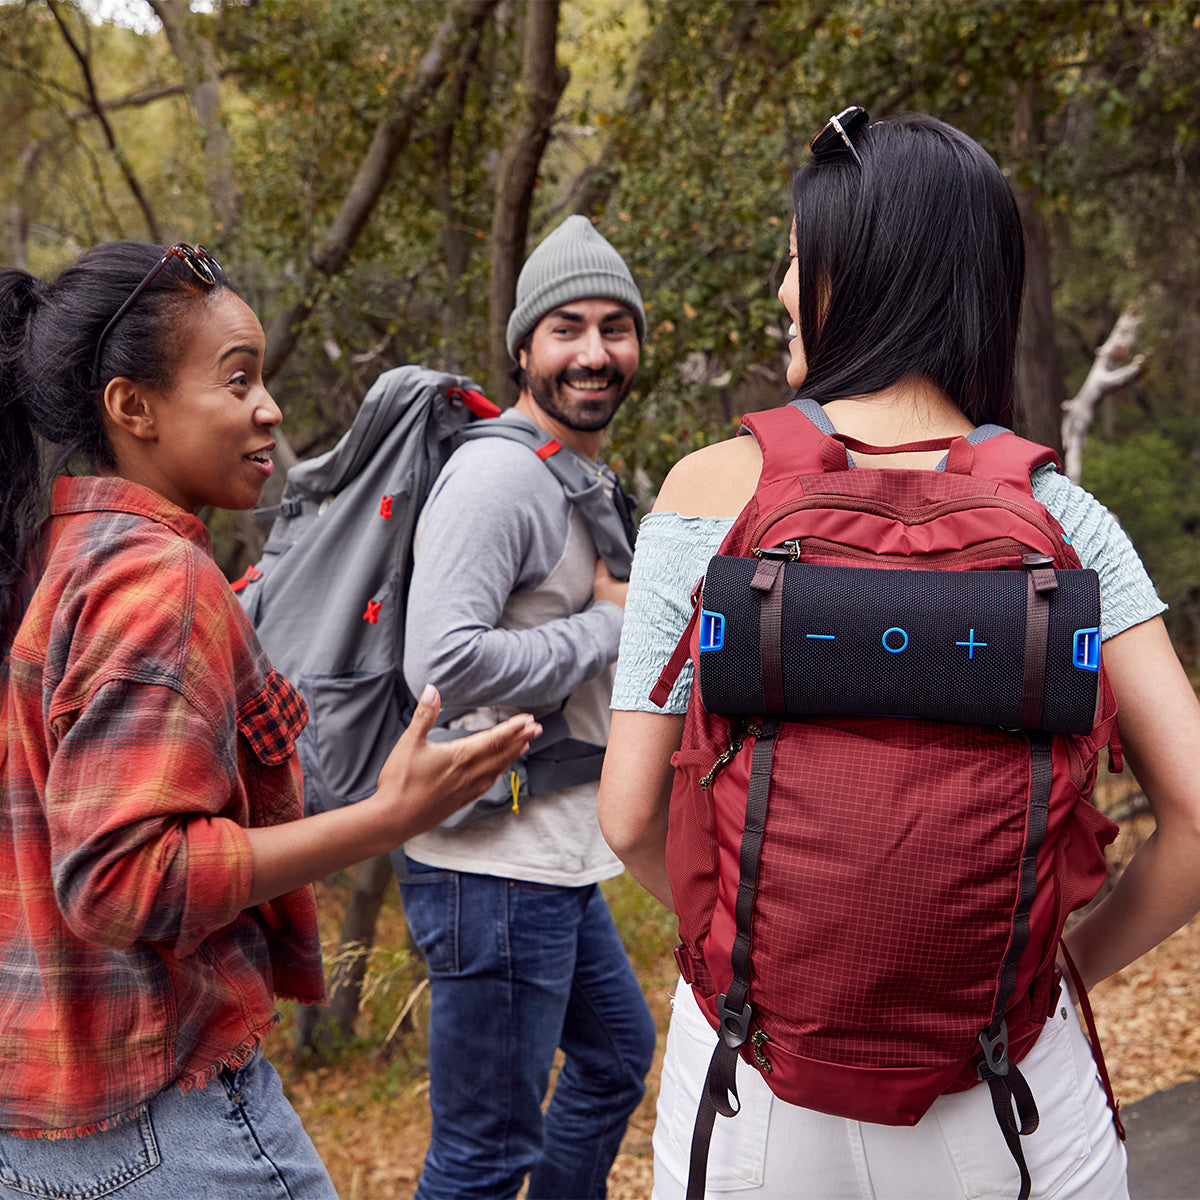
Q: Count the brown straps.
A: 2